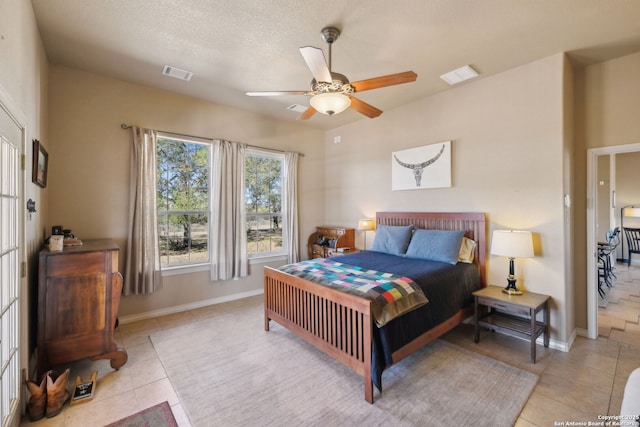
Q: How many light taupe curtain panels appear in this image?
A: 3